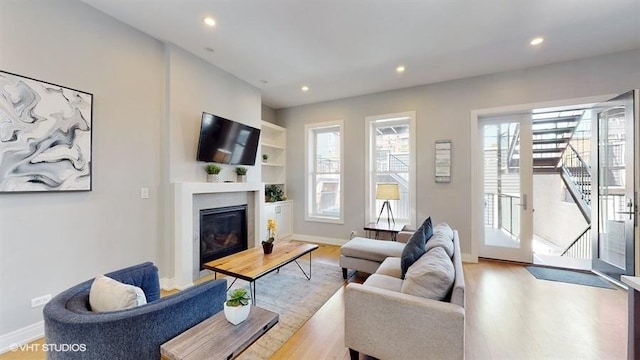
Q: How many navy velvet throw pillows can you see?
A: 2